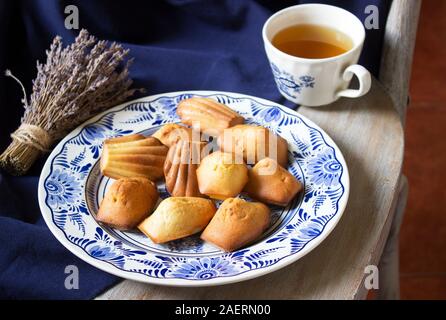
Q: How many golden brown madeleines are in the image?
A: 10